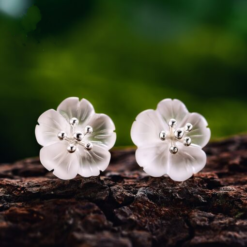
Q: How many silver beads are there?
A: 12